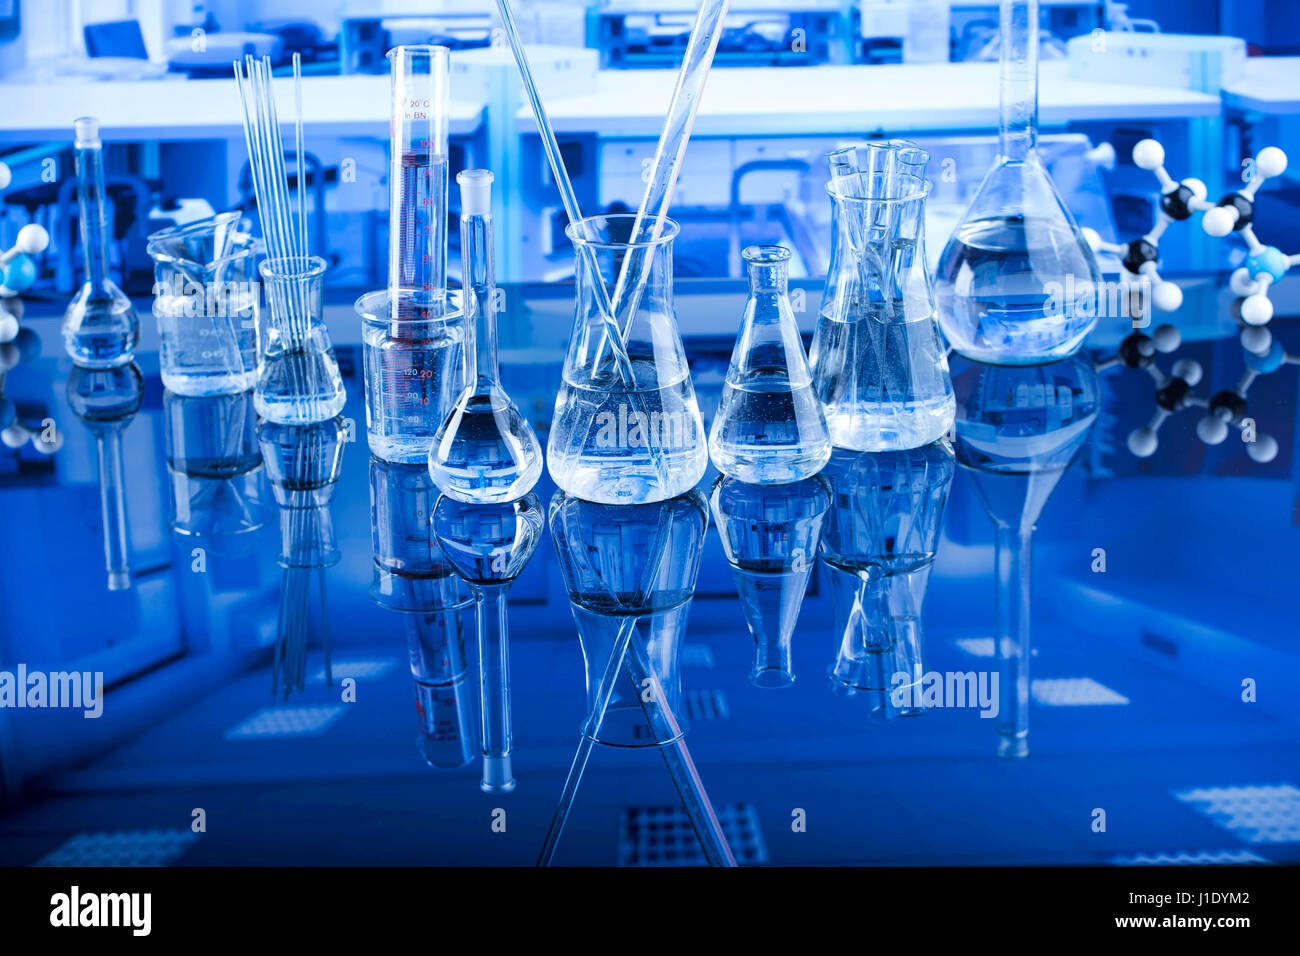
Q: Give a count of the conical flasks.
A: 4